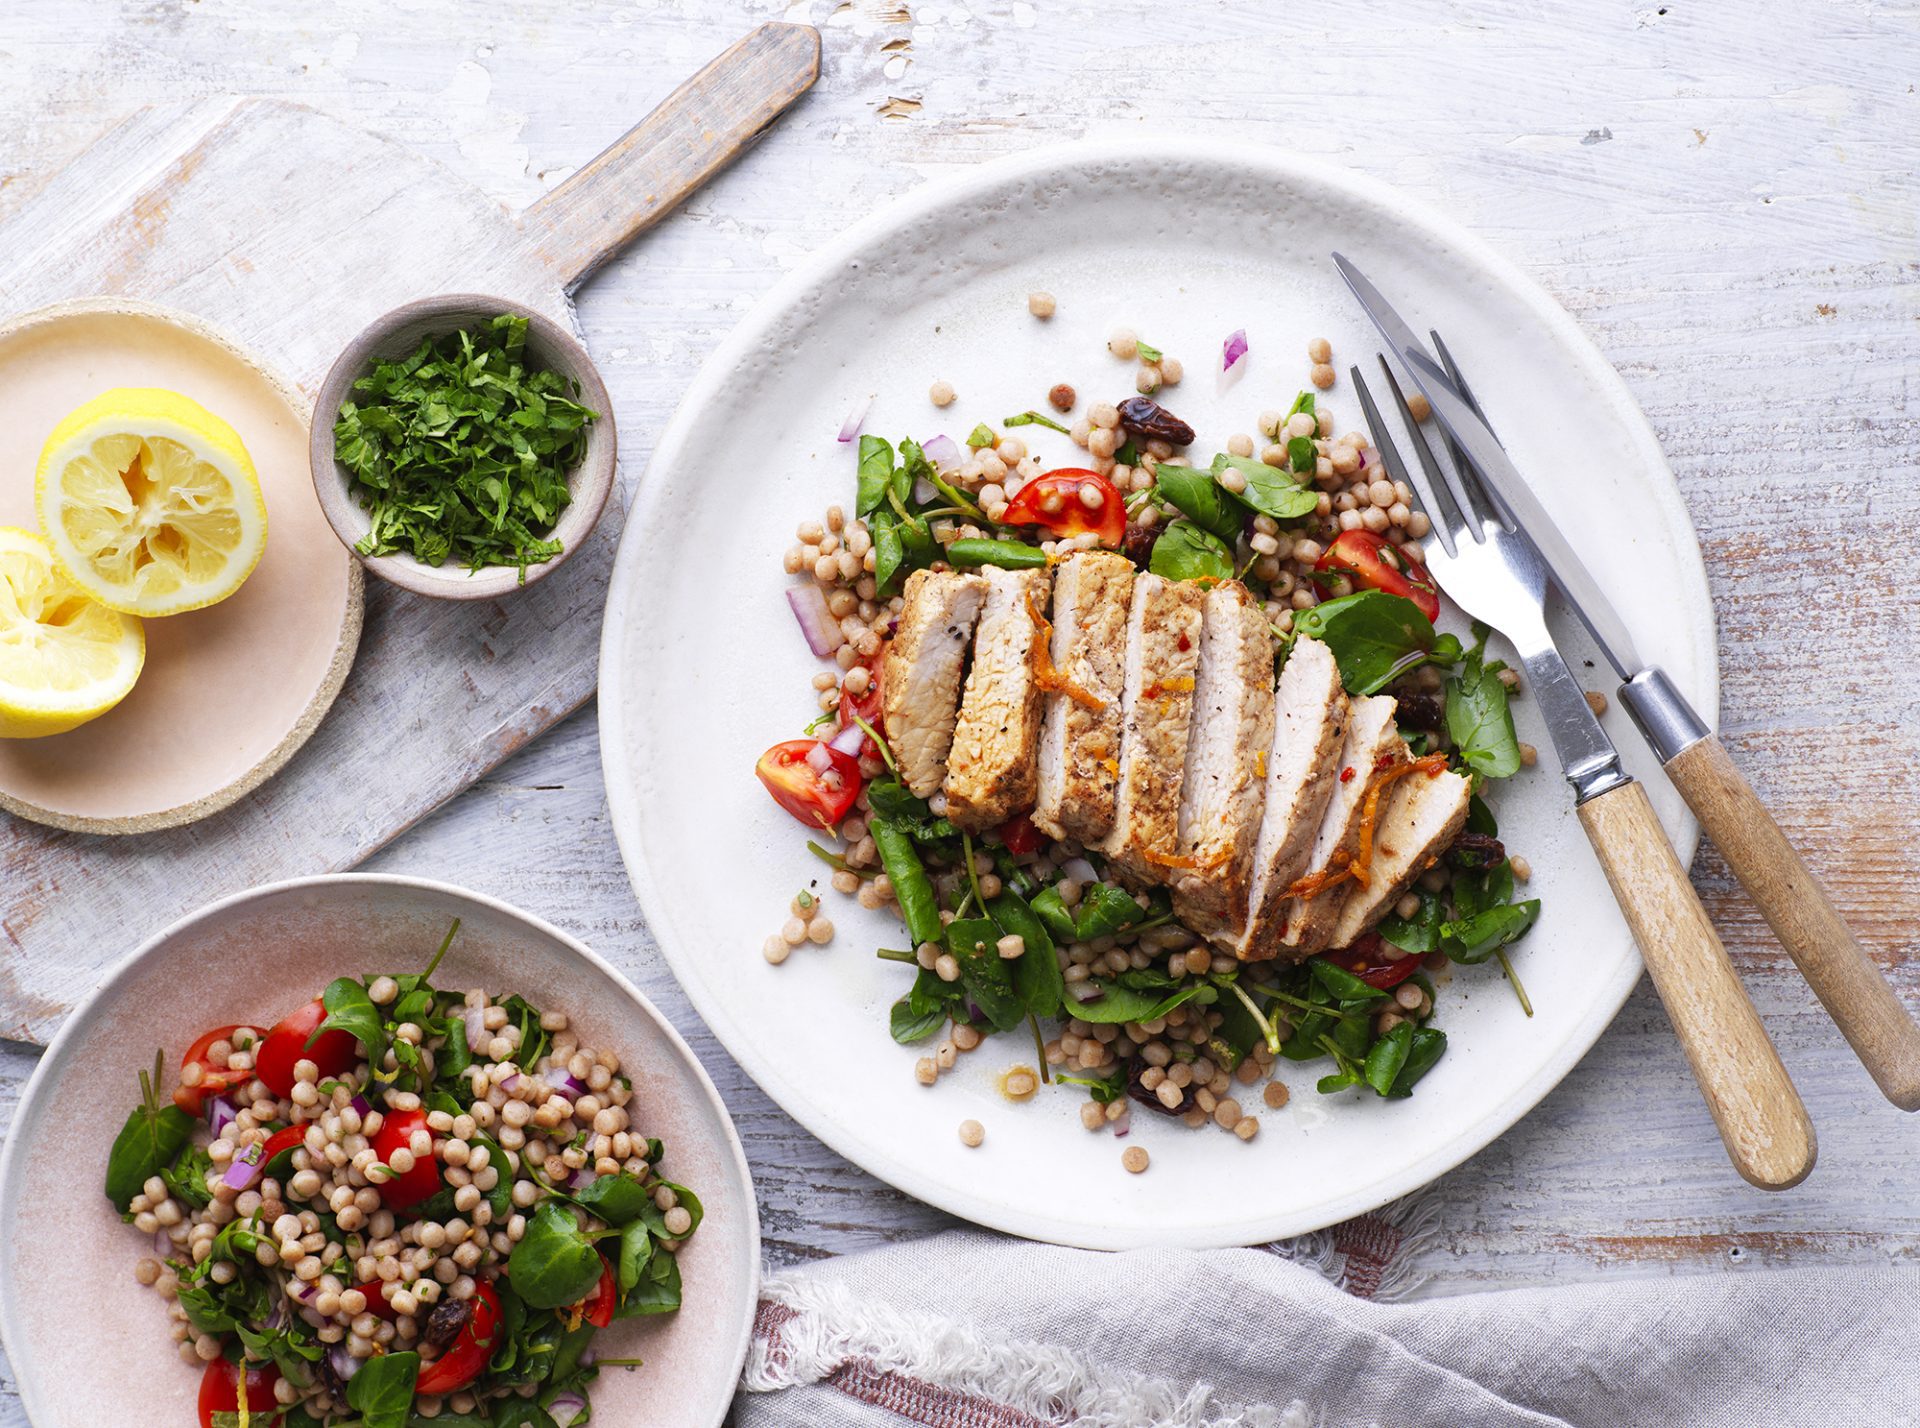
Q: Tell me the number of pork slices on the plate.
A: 8